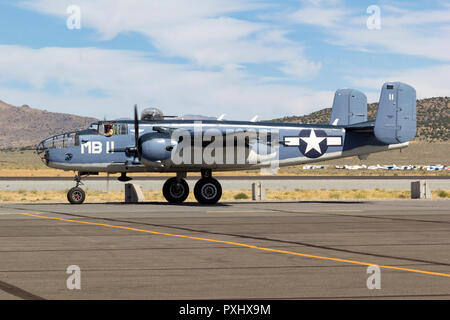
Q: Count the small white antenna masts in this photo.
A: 3